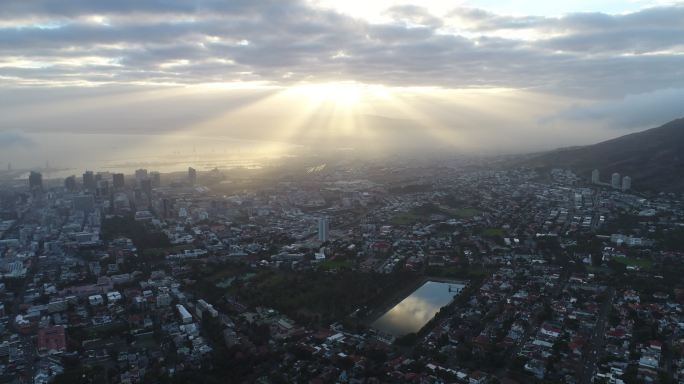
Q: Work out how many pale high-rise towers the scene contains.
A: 4